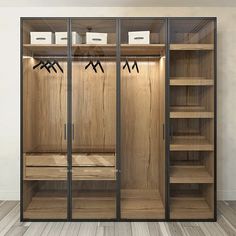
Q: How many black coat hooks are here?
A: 7